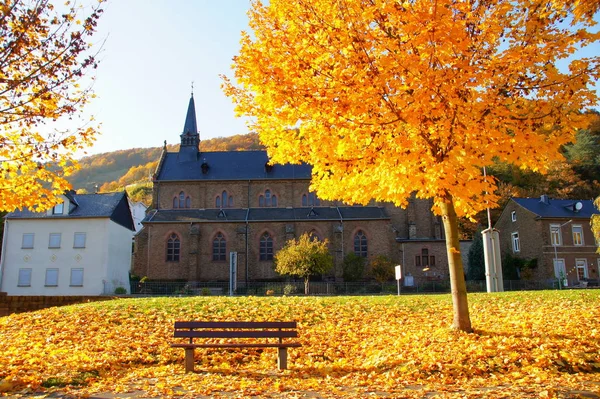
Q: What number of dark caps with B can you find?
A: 0